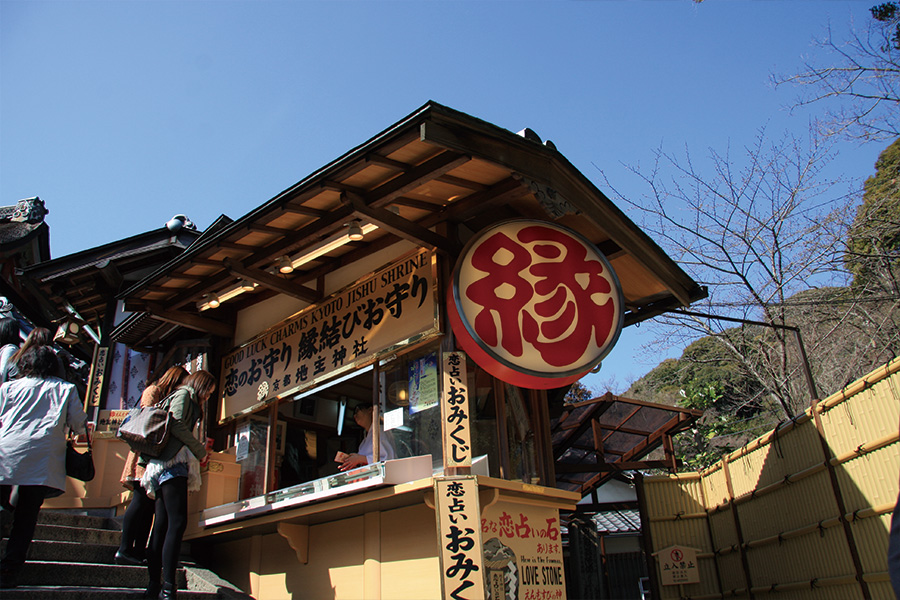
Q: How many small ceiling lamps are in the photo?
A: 4